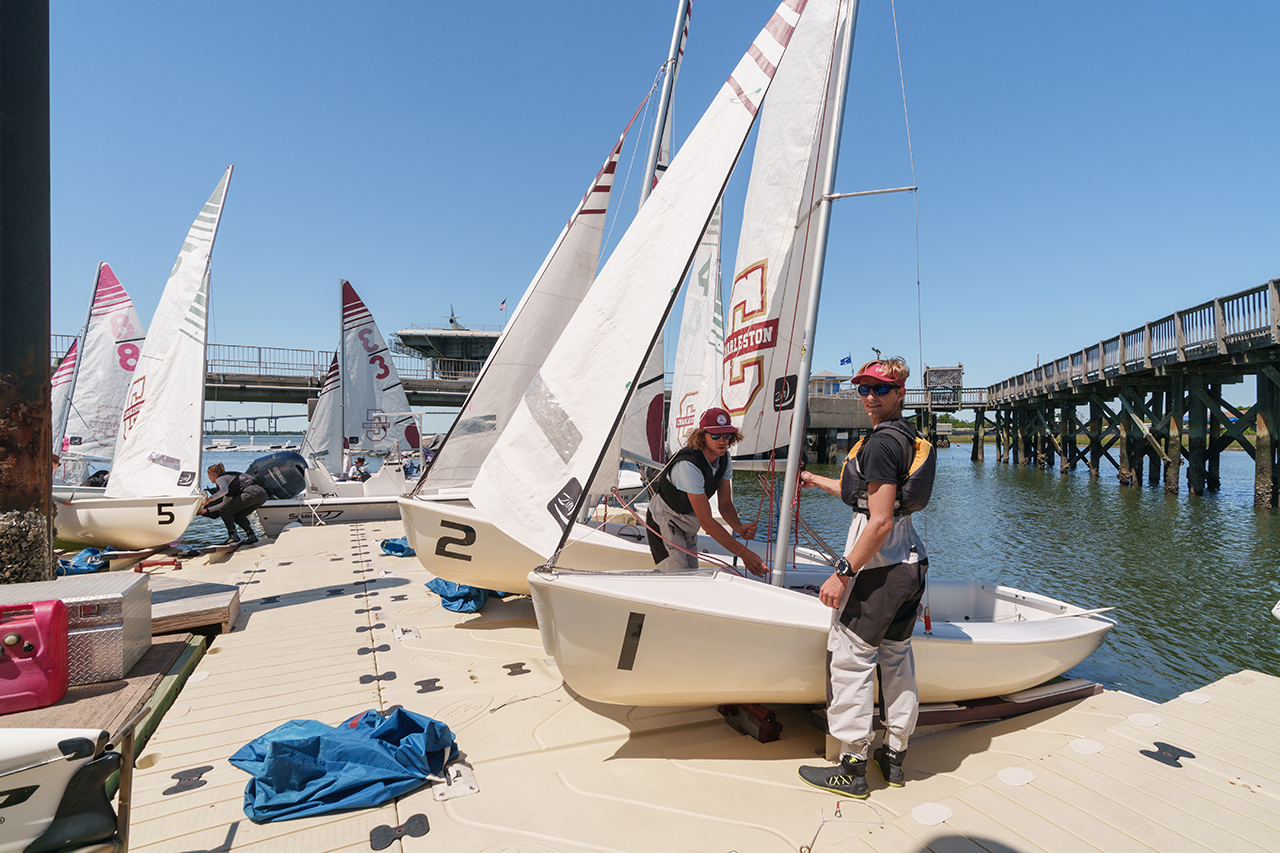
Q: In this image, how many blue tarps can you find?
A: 4